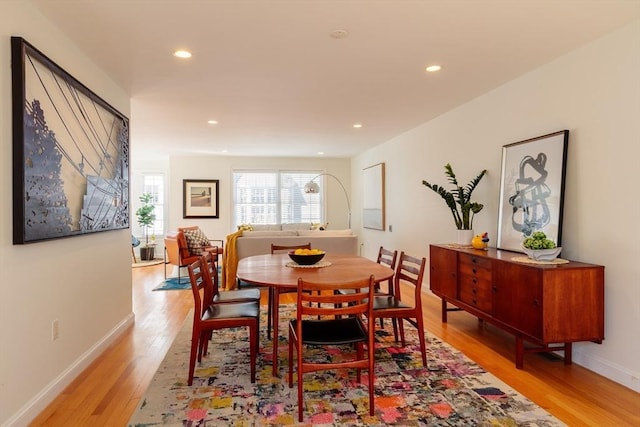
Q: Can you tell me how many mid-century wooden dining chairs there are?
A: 6